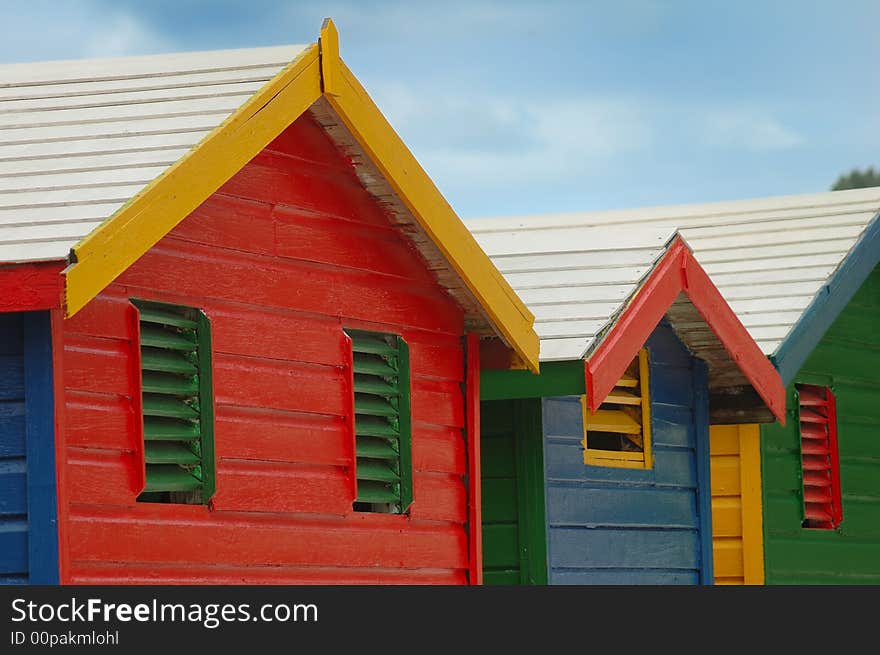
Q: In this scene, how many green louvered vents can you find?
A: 2